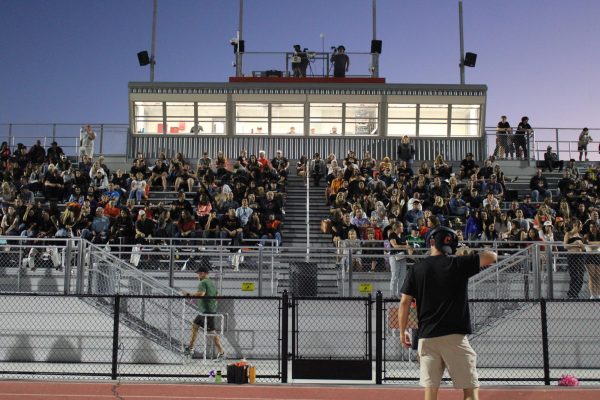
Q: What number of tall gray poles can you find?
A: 4